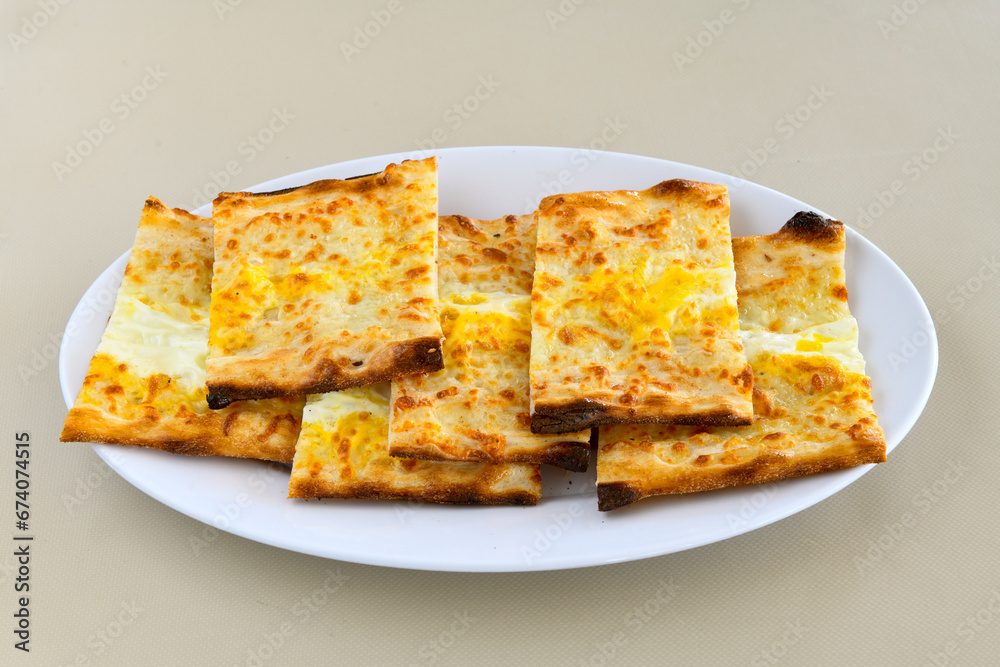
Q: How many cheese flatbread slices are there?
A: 6